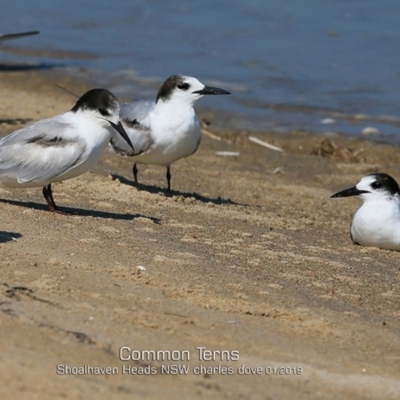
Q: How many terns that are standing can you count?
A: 2